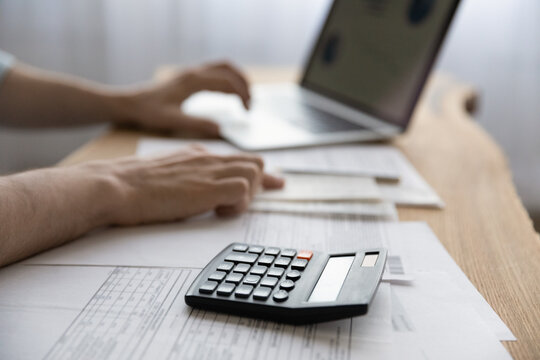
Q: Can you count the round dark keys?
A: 3